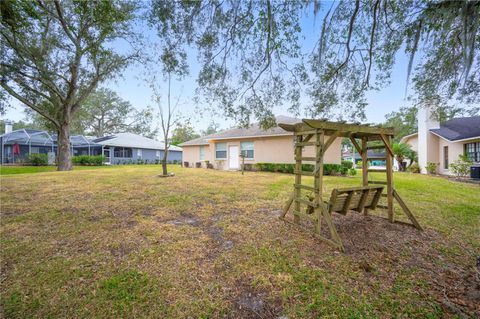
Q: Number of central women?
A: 0